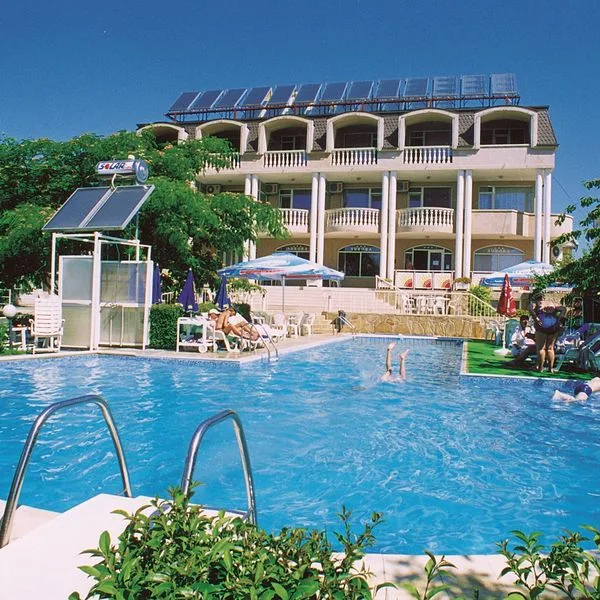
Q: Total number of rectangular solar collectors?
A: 15